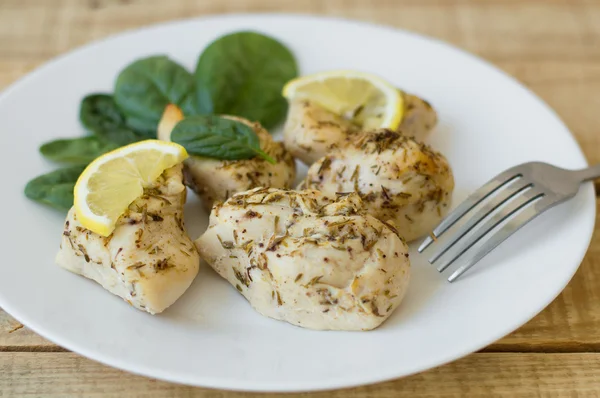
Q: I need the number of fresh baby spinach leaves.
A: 6